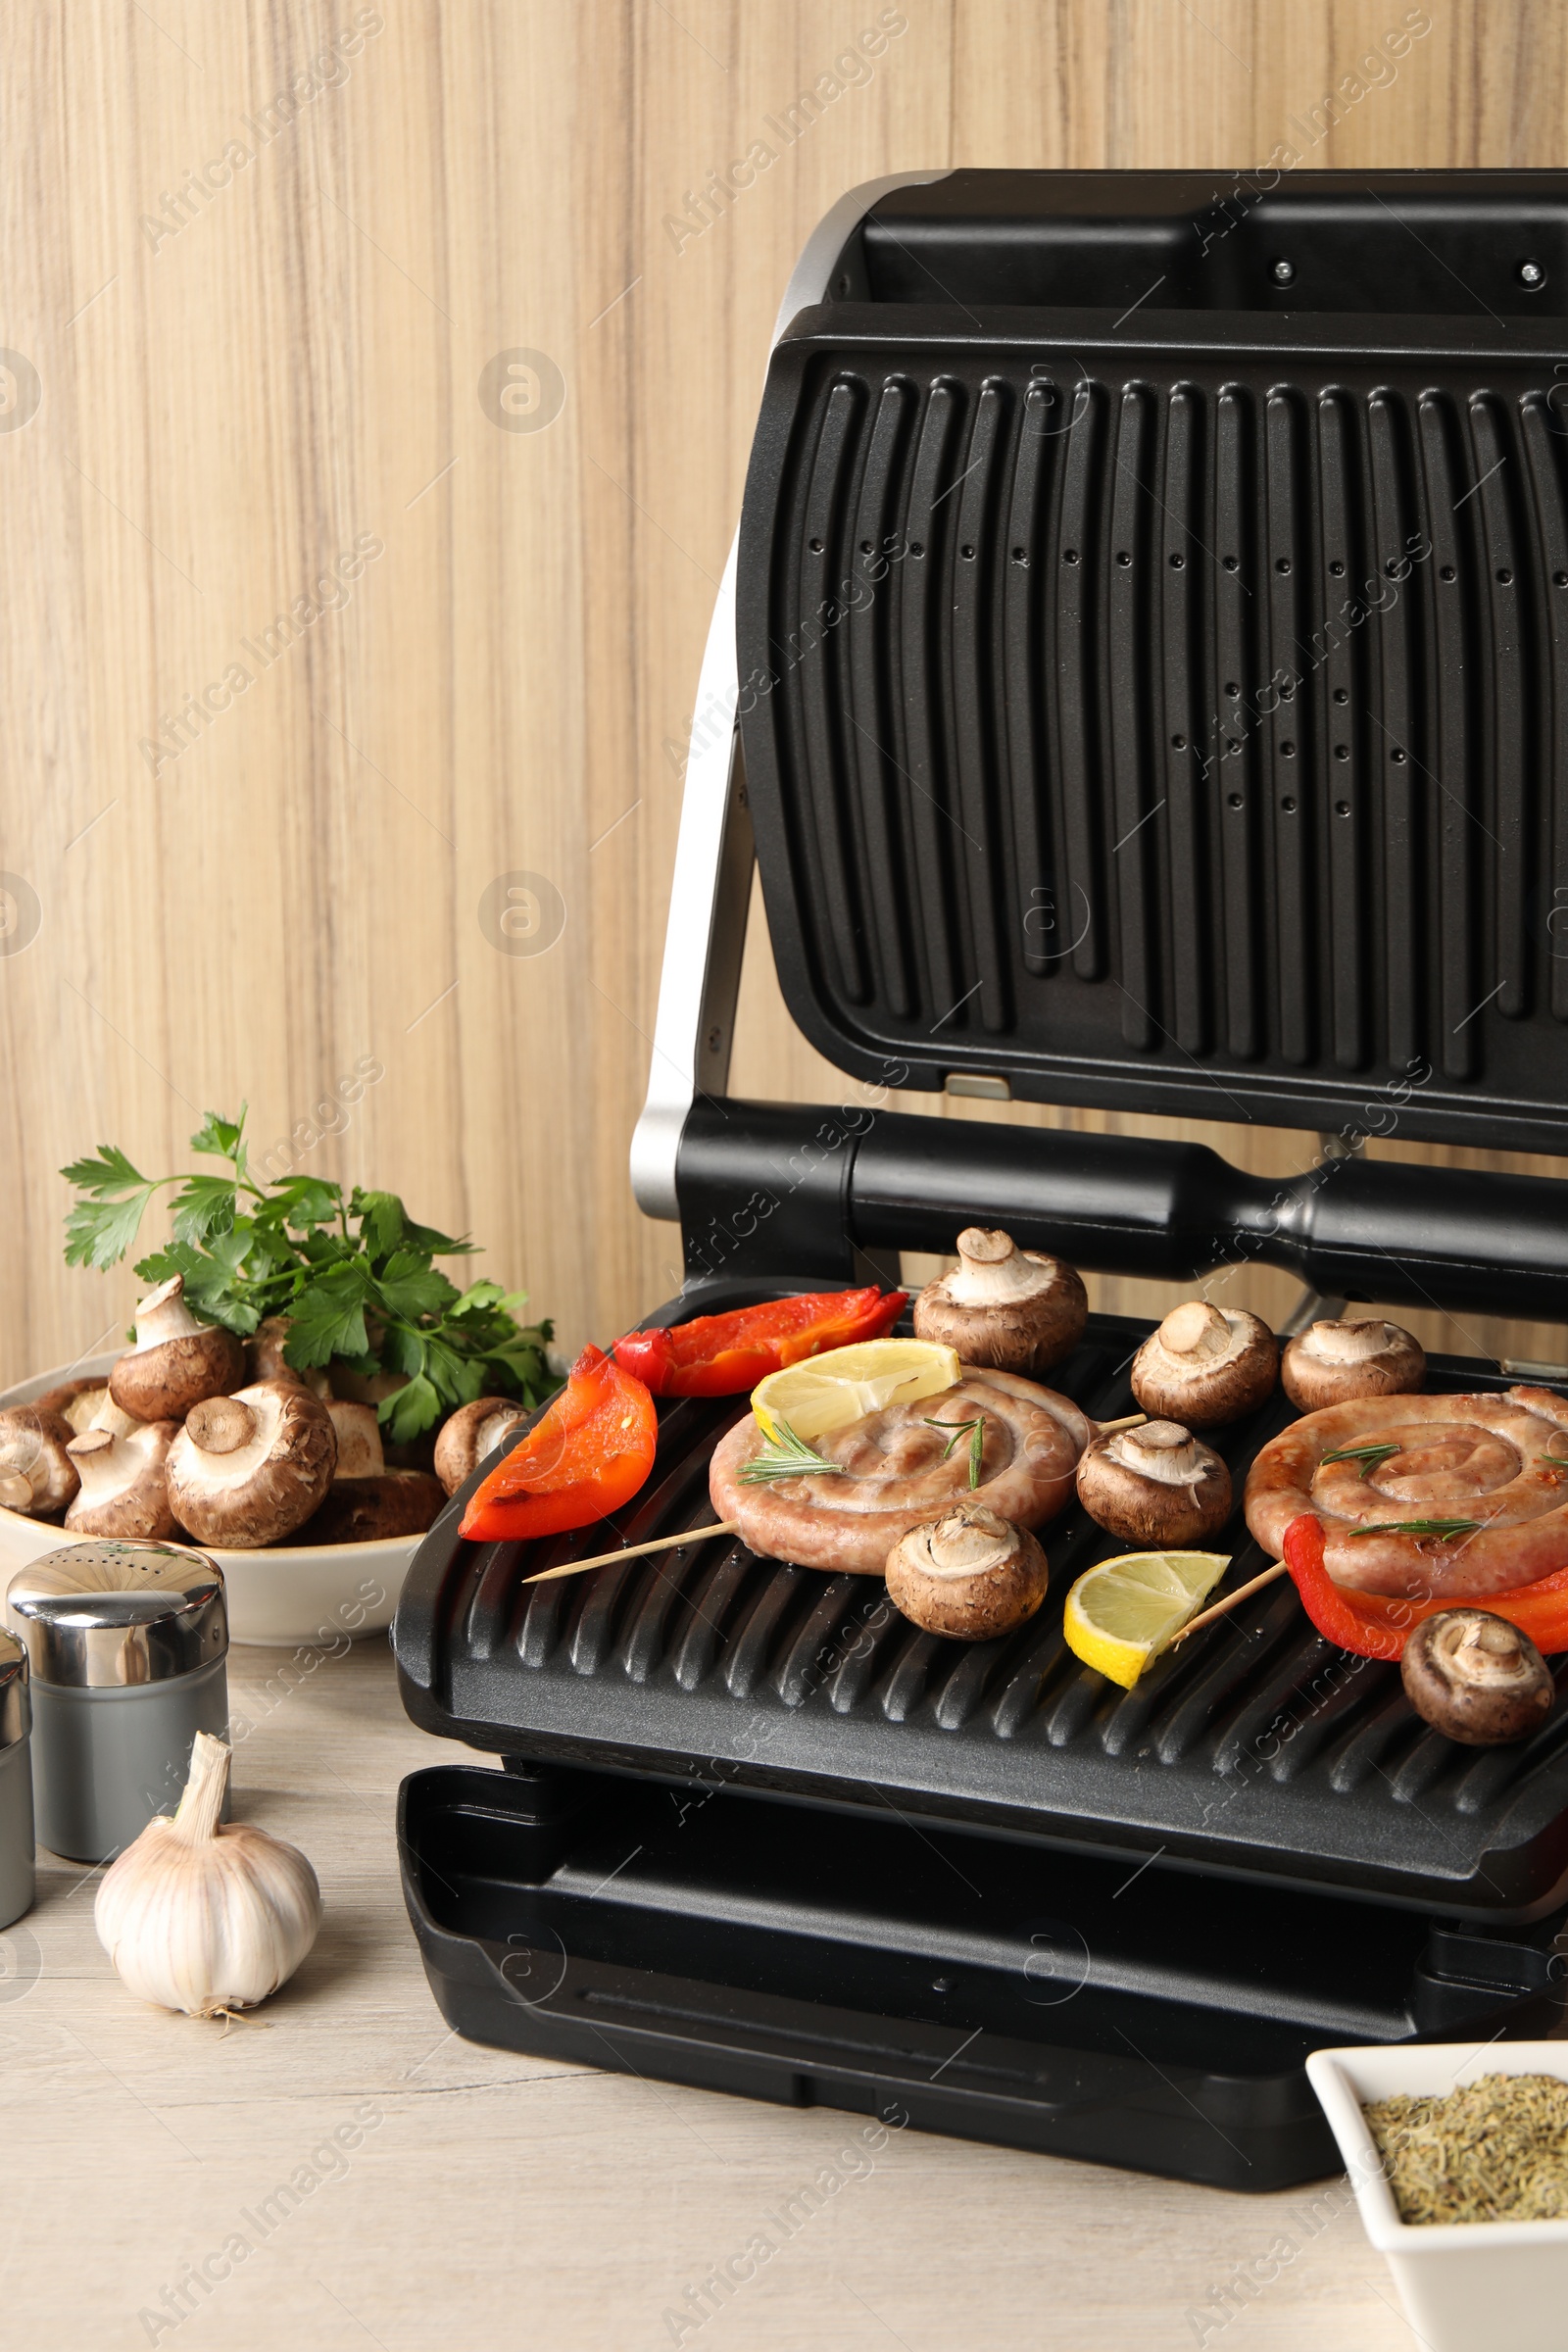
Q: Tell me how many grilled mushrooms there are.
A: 6